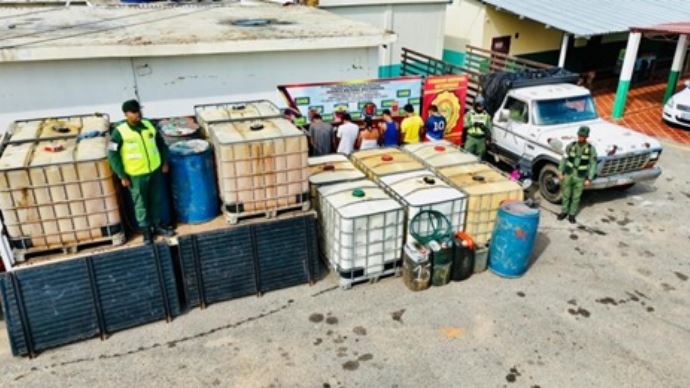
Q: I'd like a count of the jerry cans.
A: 4